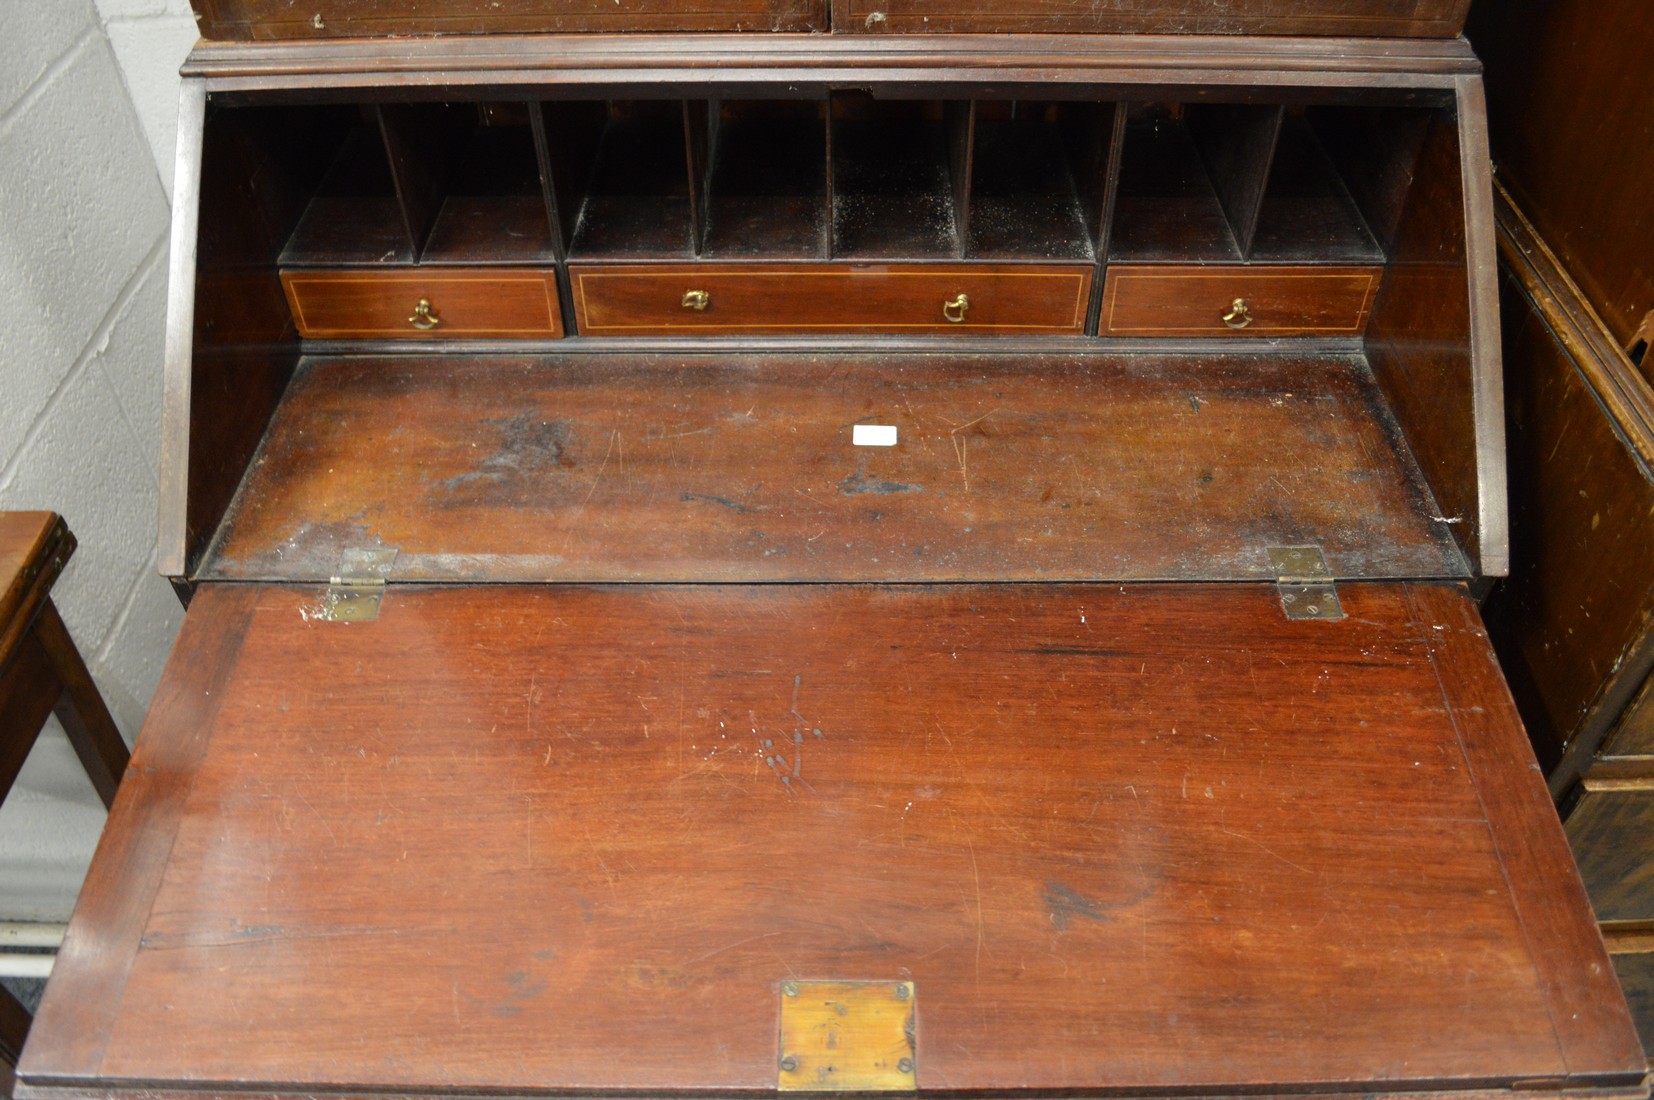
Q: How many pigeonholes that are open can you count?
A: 8